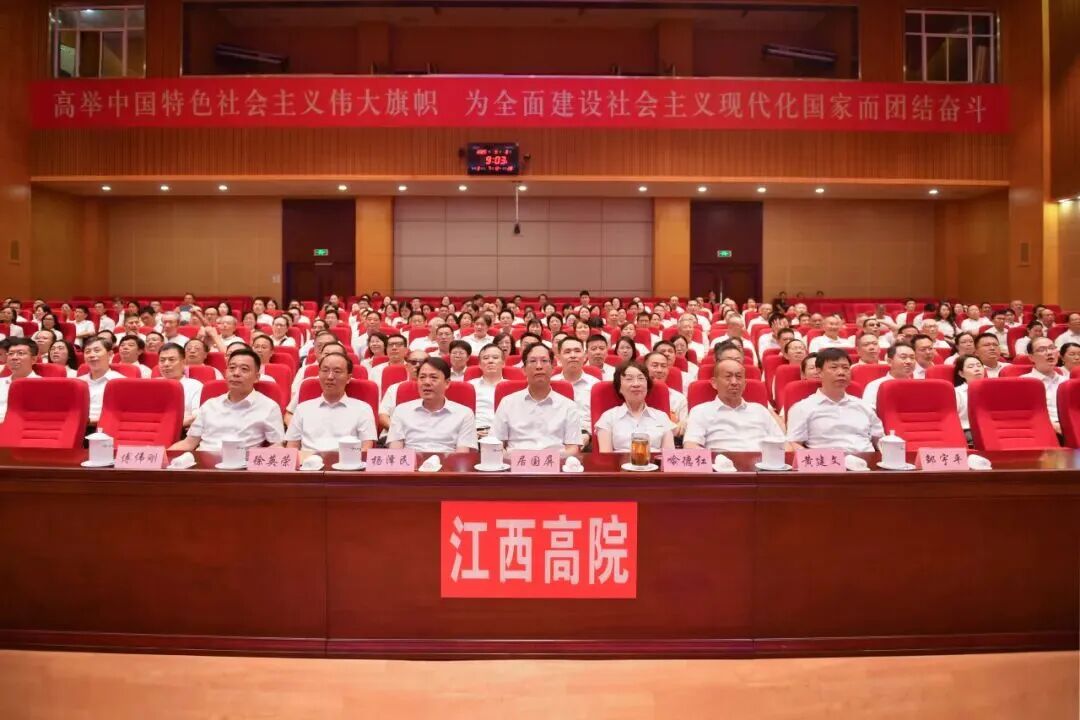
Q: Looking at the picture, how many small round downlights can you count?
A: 12